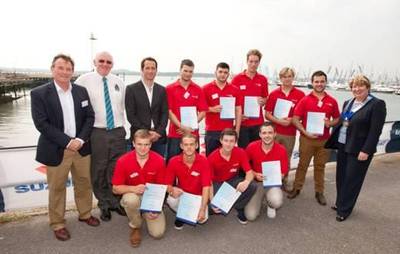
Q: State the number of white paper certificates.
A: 9